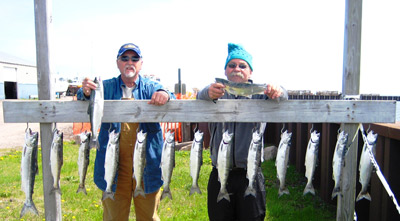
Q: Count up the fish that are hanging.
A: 13